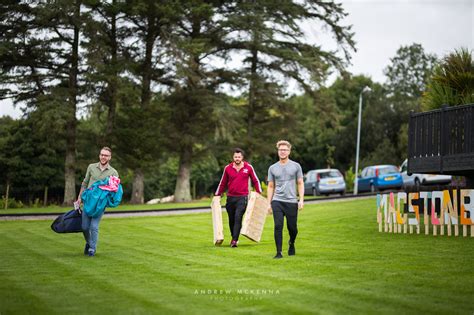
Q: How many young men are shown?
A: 3